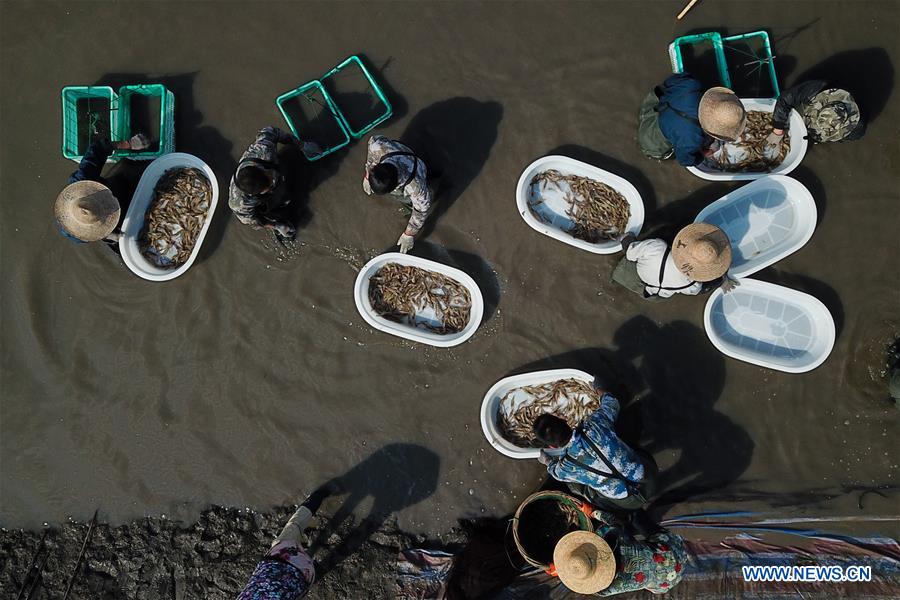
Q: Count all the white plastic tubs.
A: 7